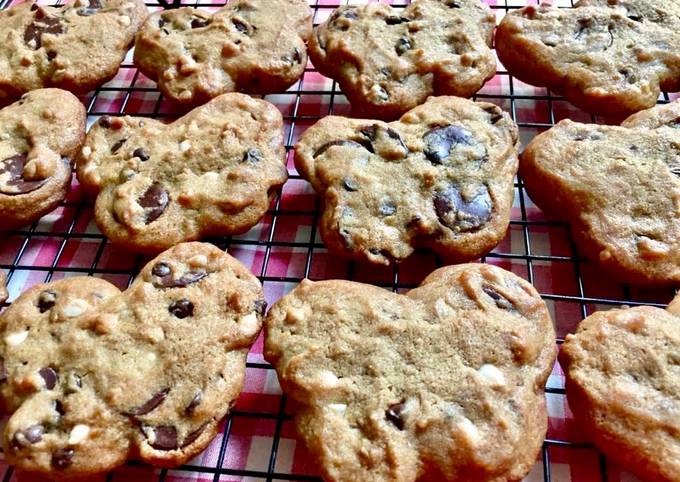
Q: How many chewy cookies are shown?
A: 11